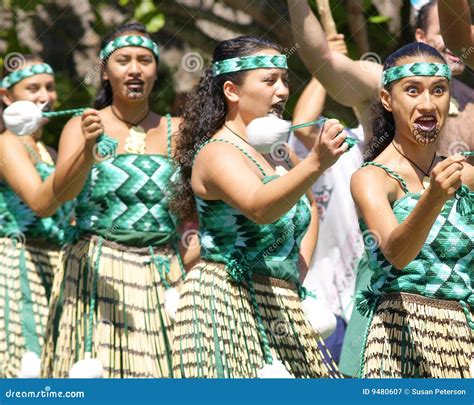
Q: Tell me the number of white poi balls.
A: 7